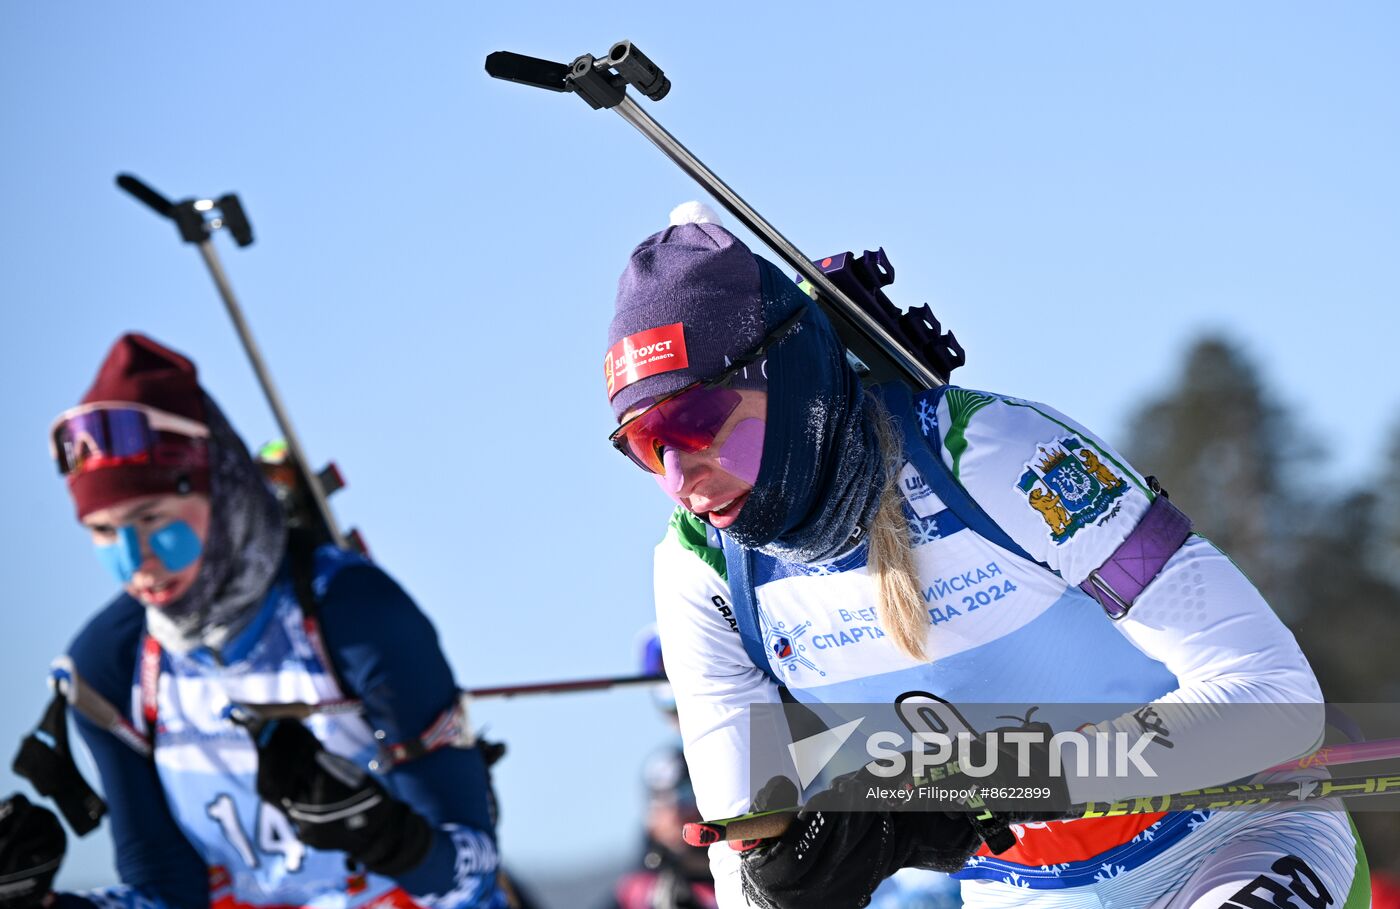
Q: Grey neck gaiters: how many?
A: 1